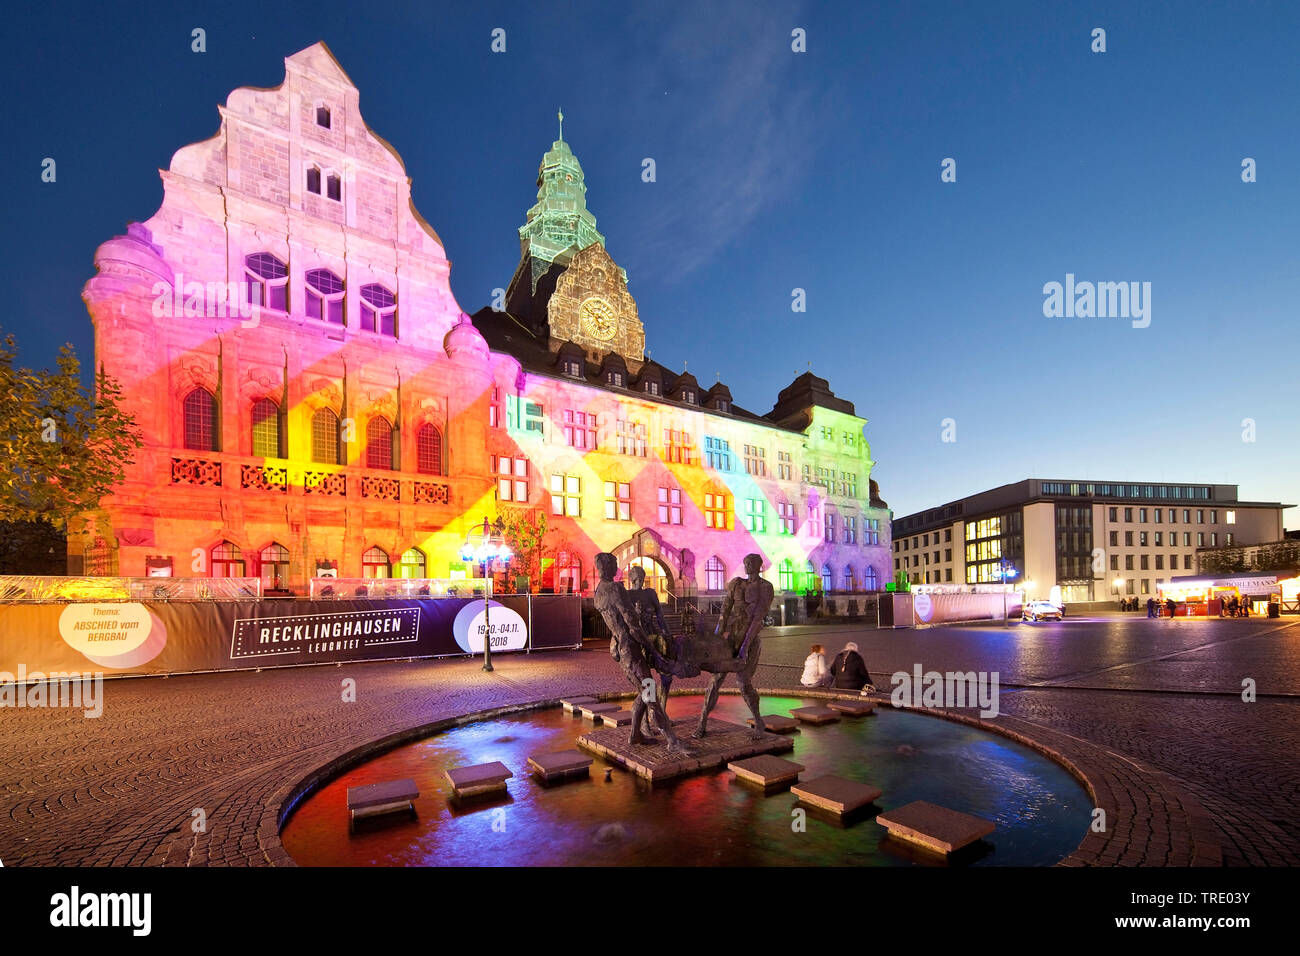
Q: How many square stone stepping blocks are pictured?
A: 12